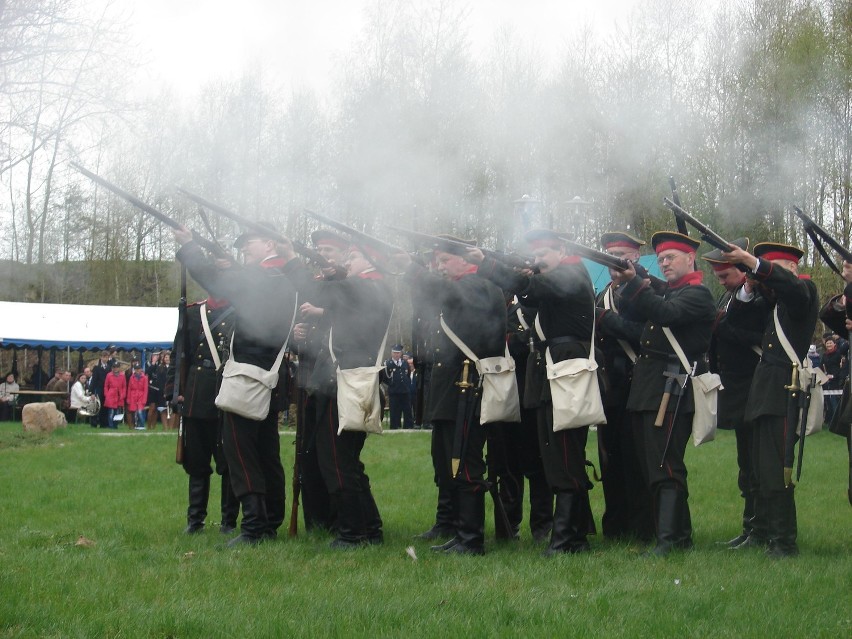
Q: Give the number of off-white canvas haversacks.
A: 6